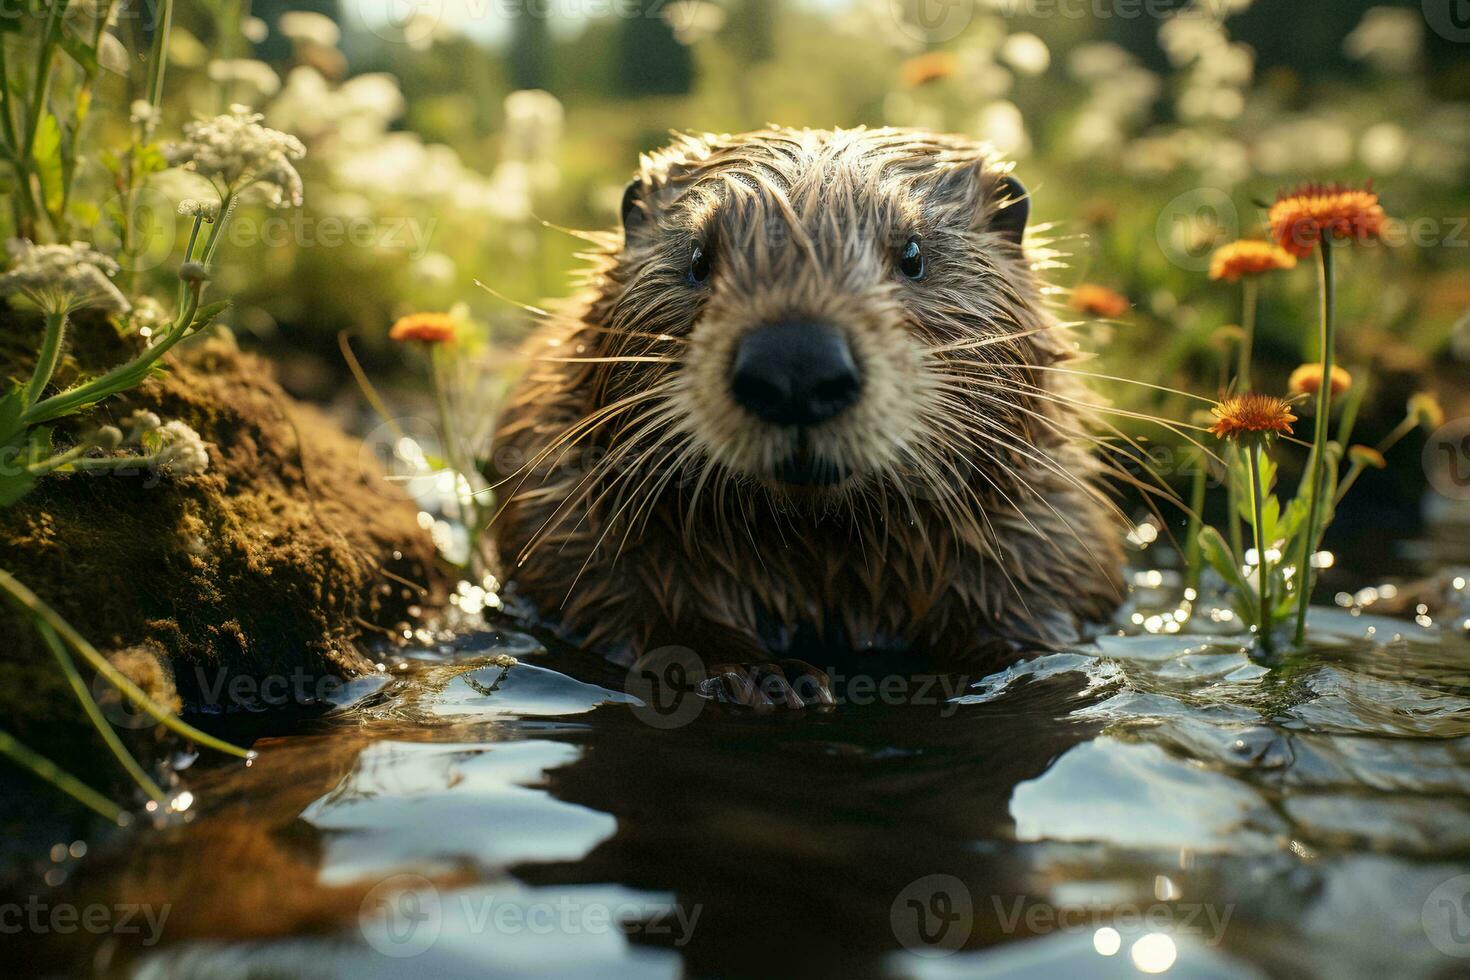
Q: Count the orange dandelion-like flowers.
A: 7